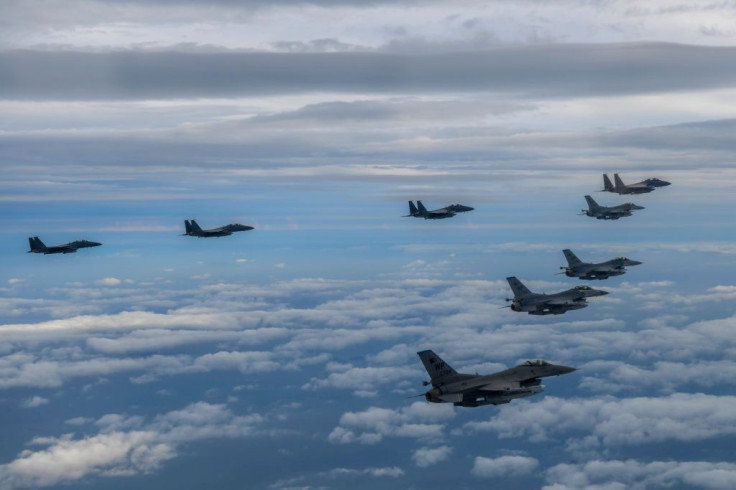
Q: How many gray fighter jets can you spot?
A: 8